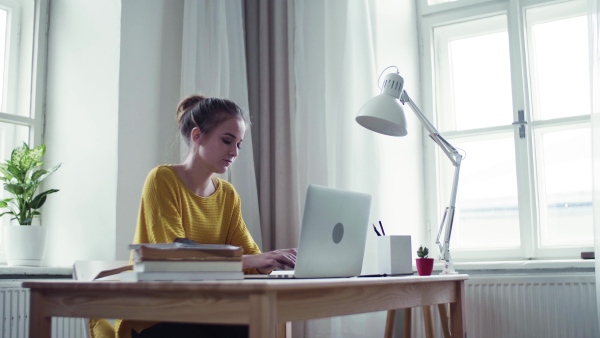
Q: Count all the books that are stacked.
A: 3